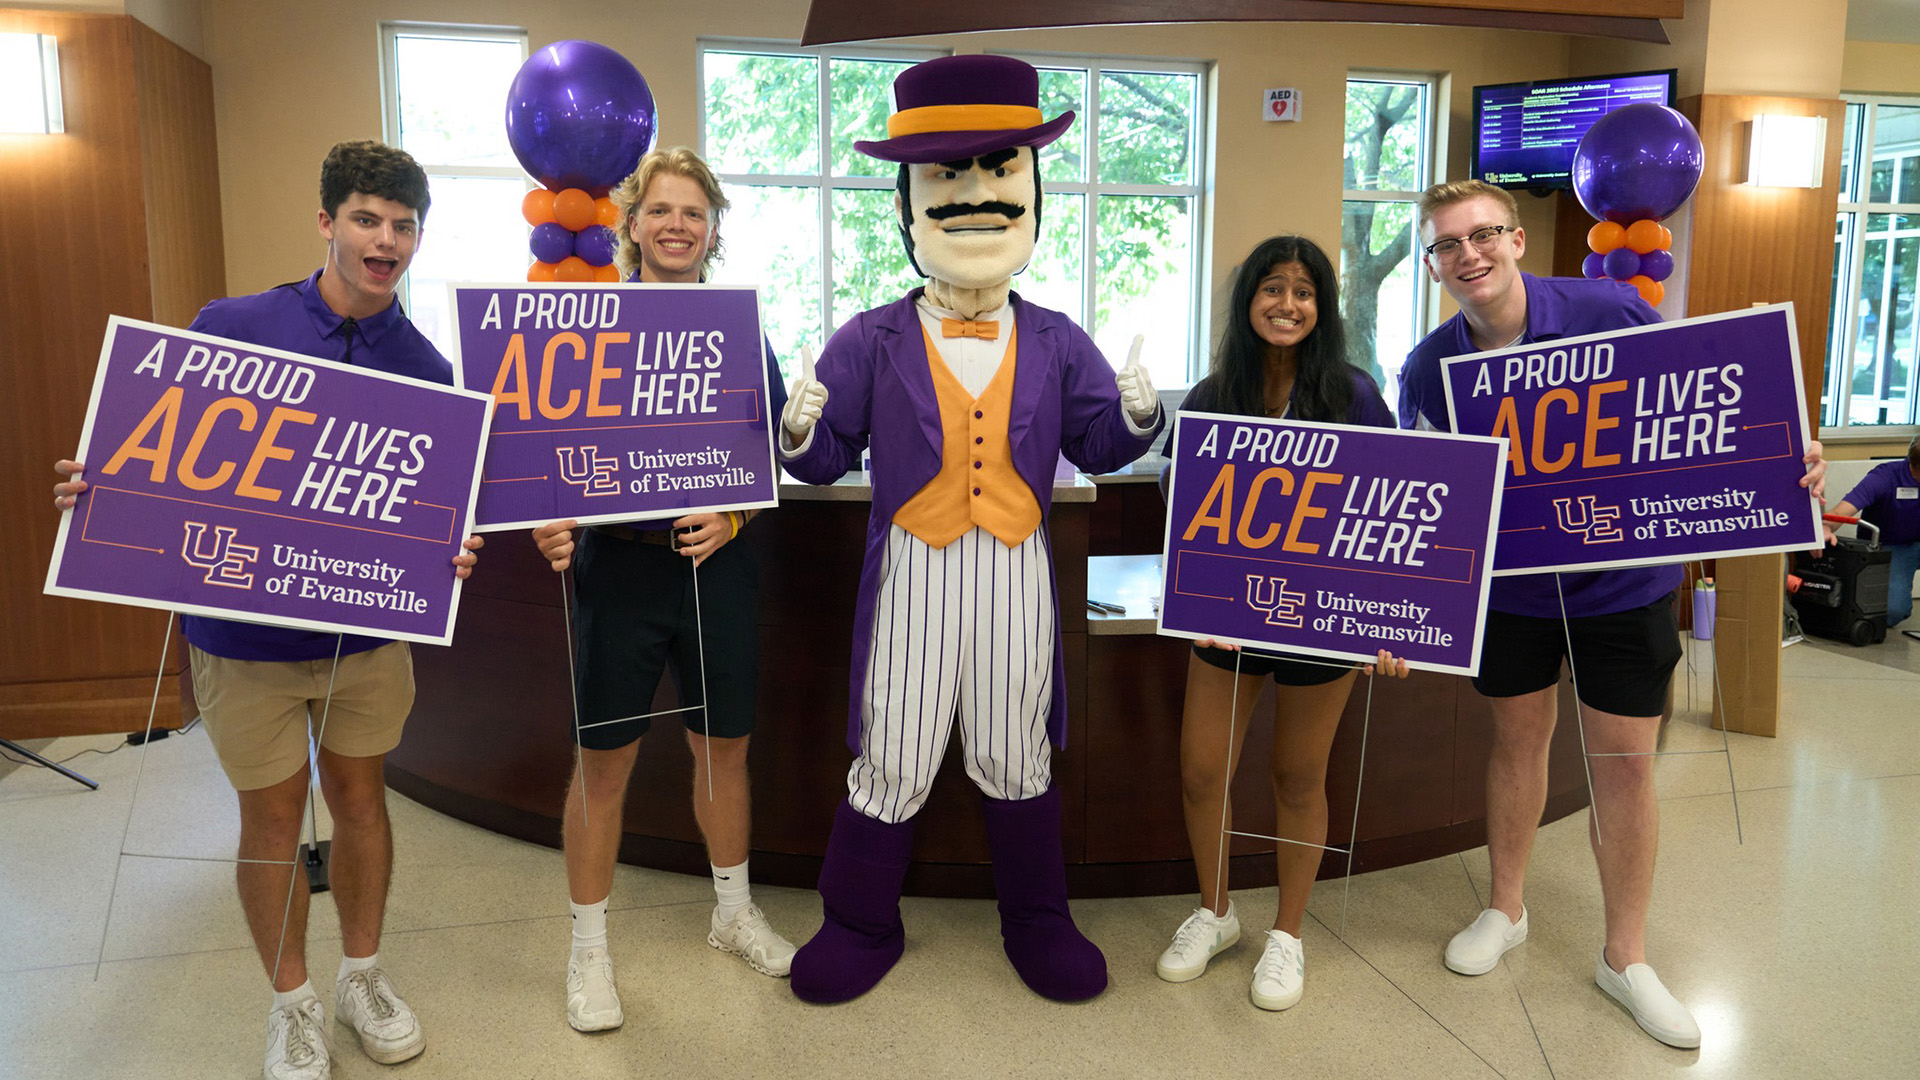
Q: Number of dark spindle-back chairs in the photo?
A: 0